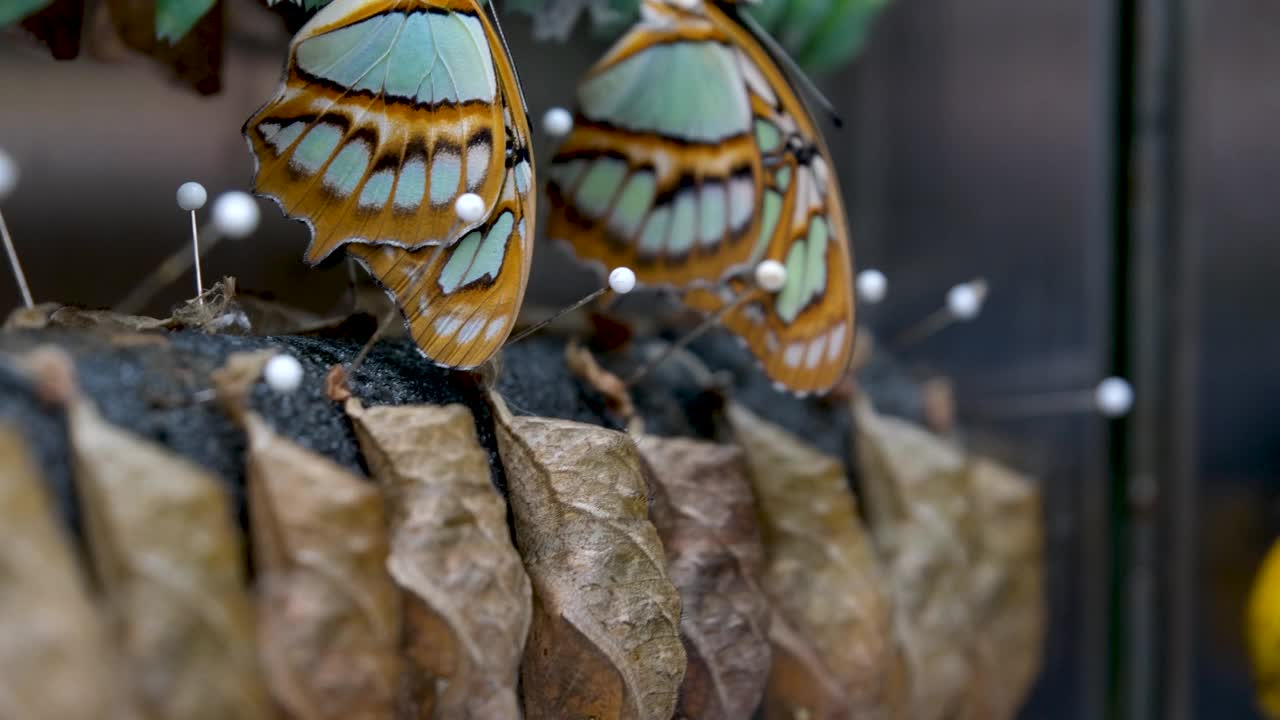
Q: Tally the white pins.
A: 11